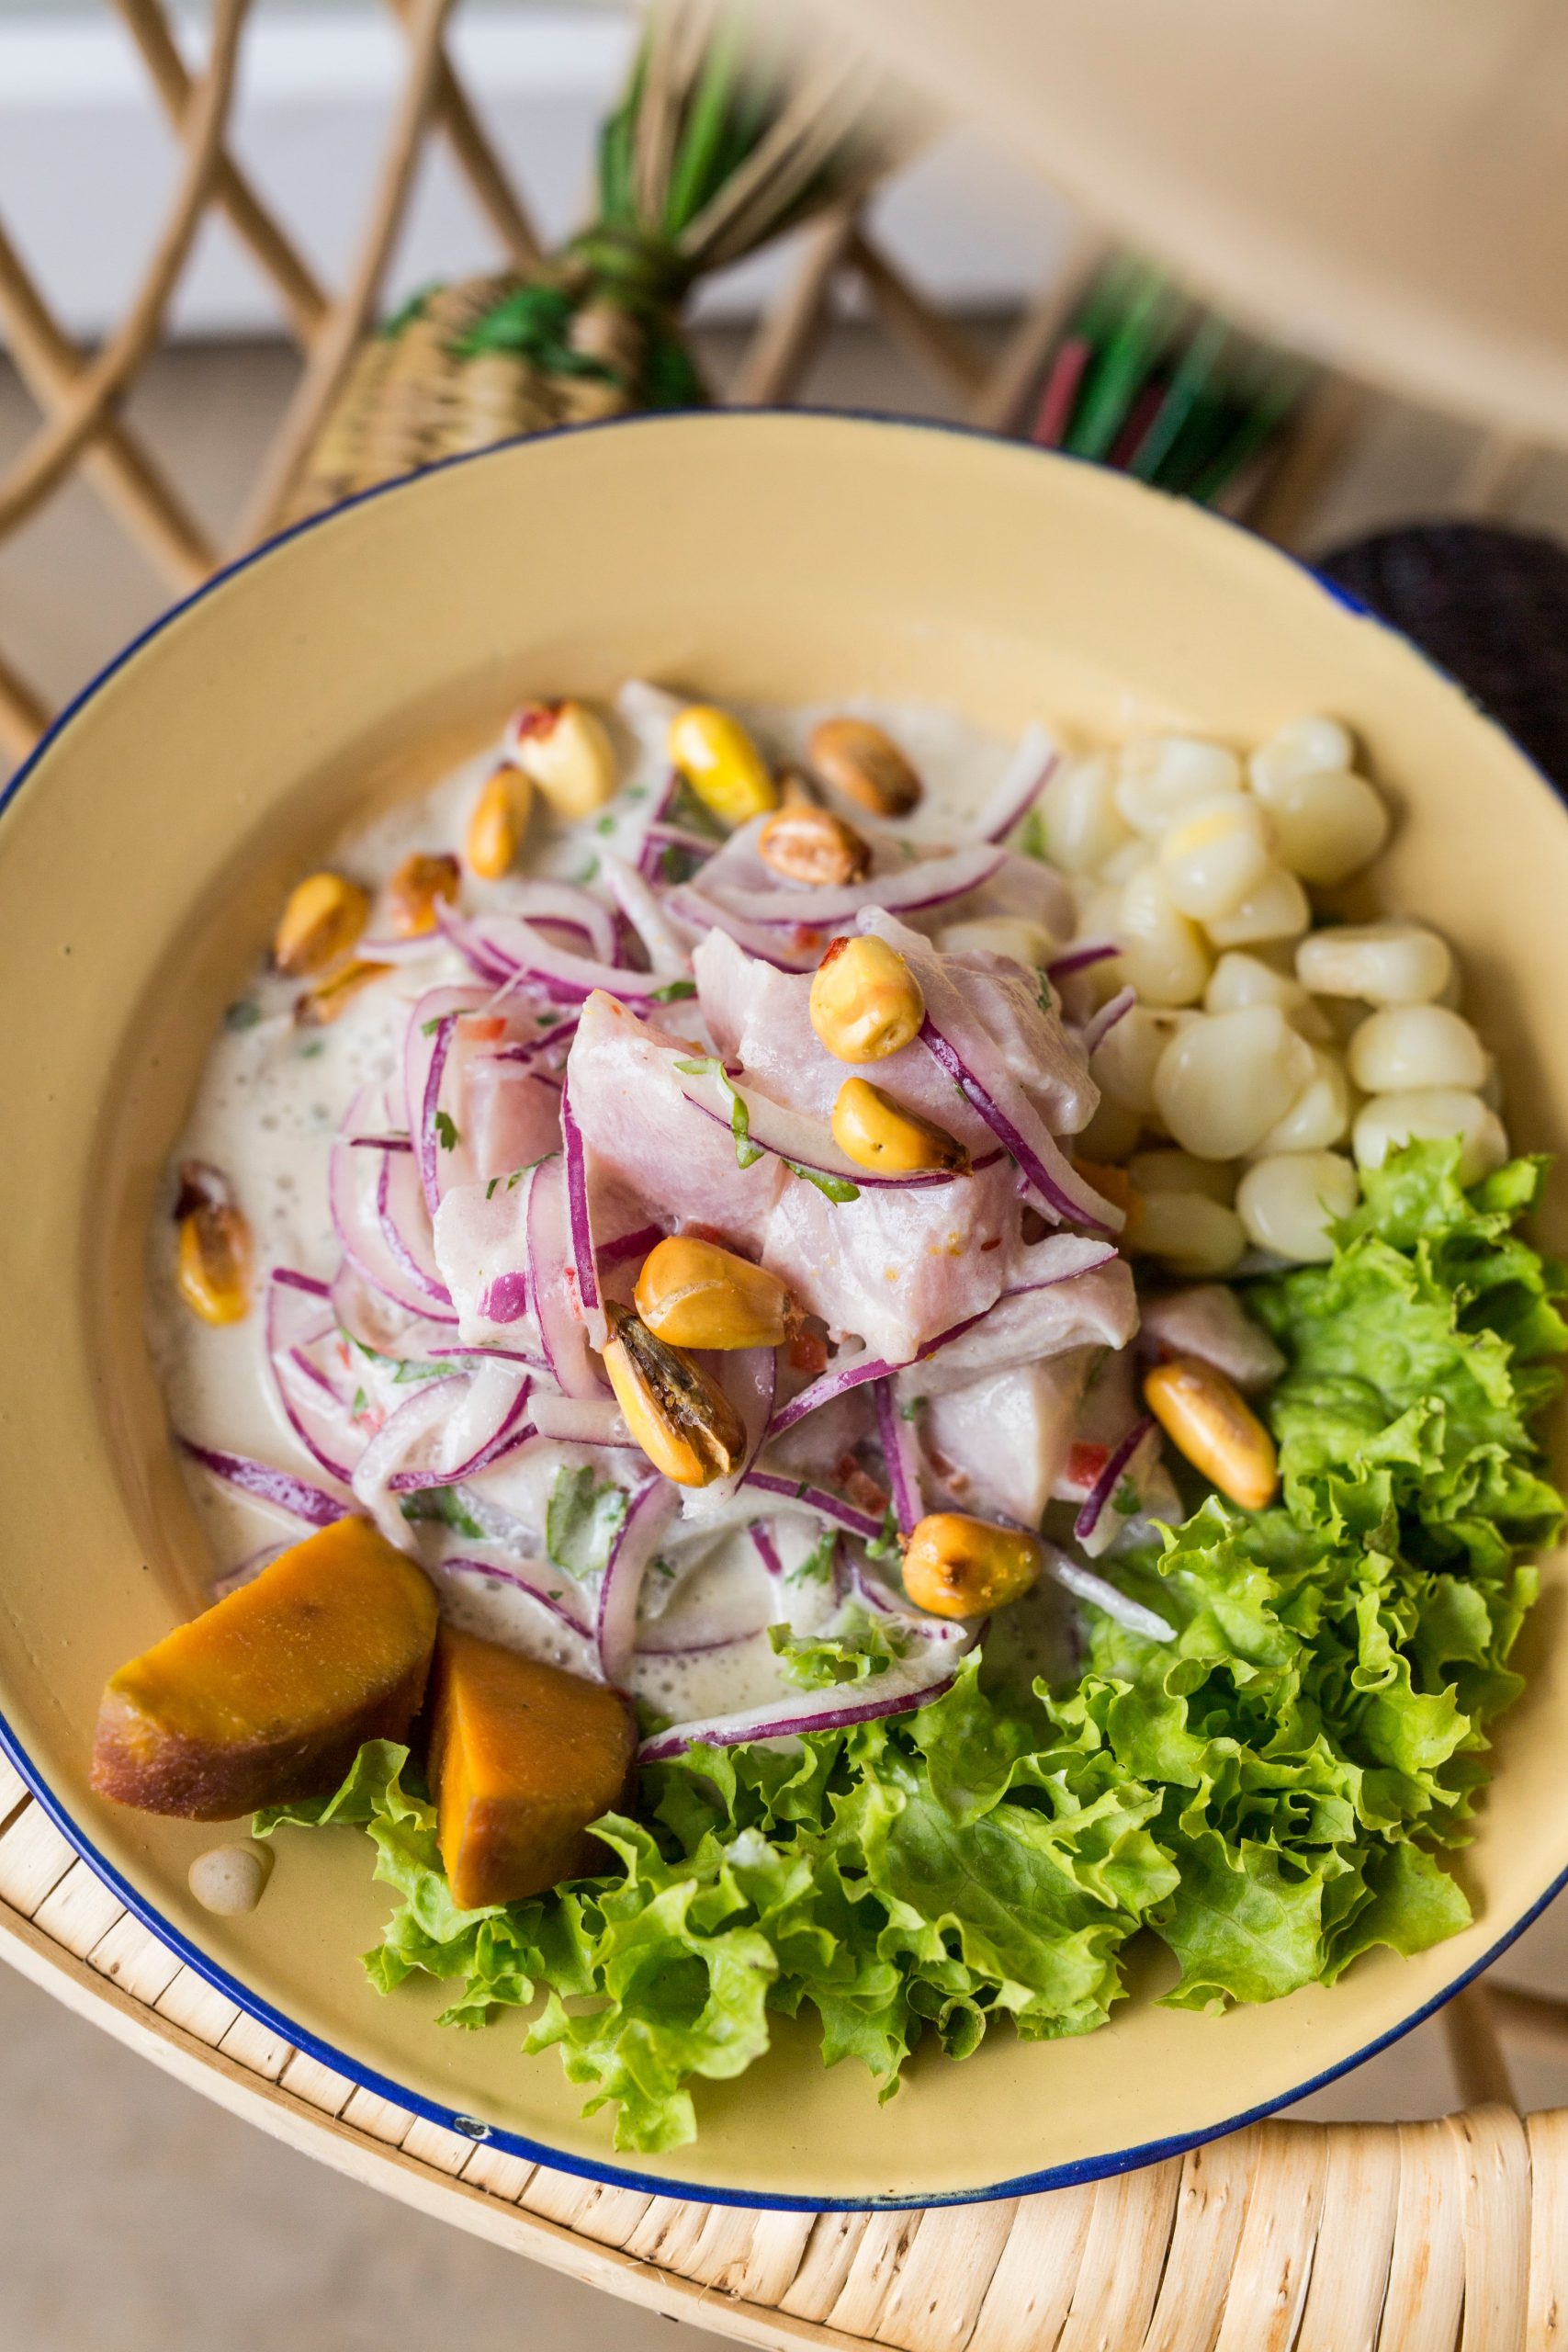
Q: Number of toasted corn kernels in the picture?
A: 15